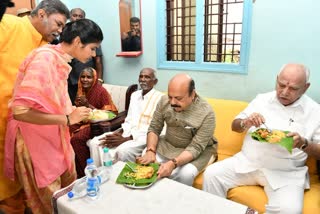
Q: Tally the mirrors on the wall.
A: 1